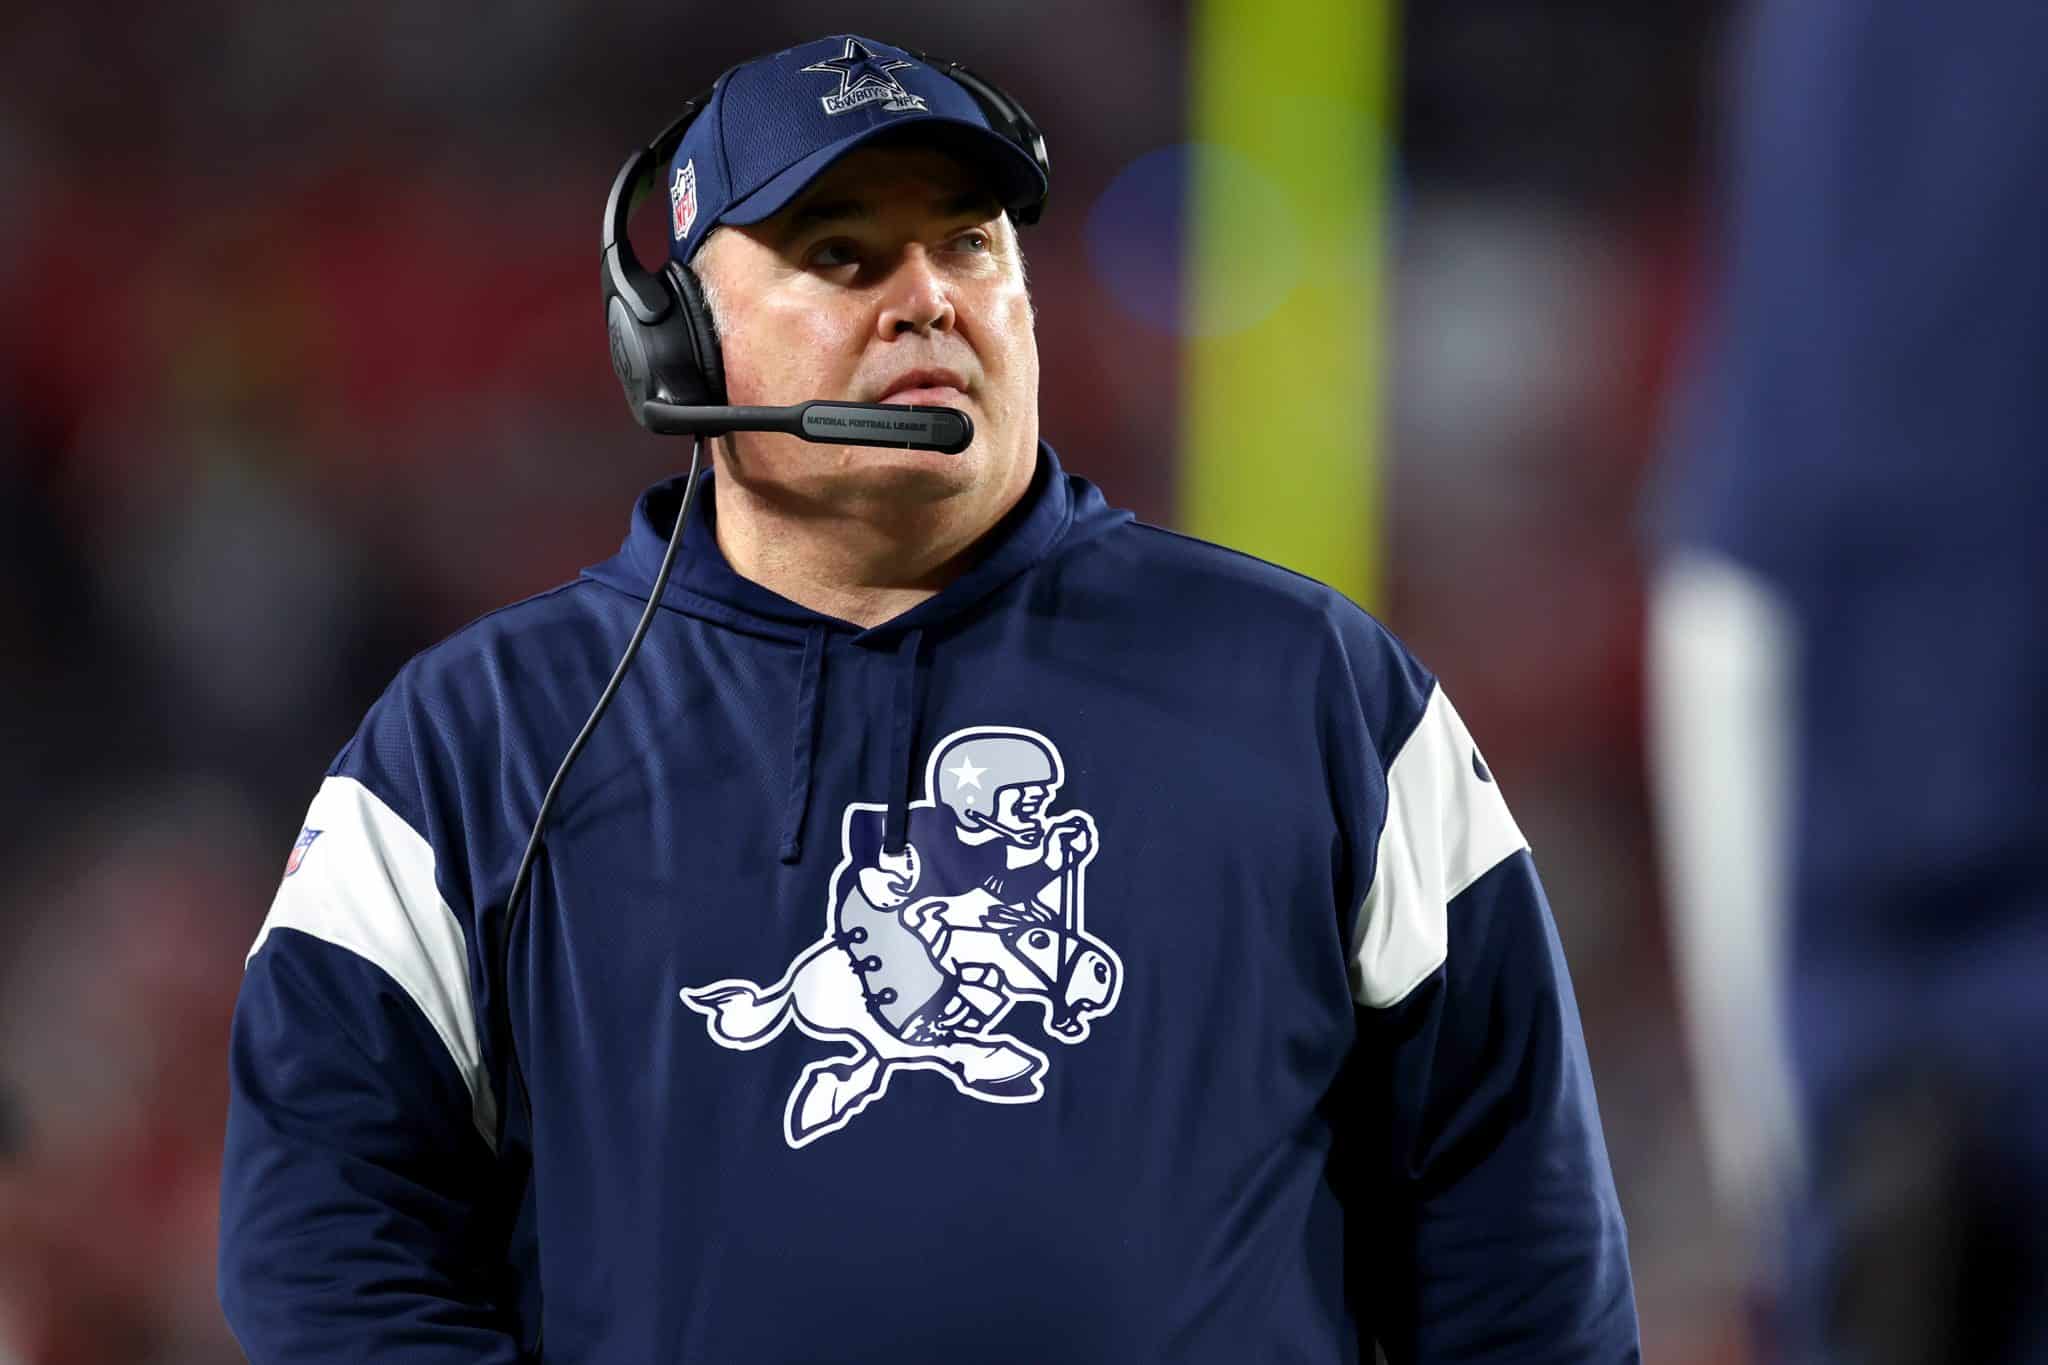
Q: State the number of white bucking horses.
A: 1